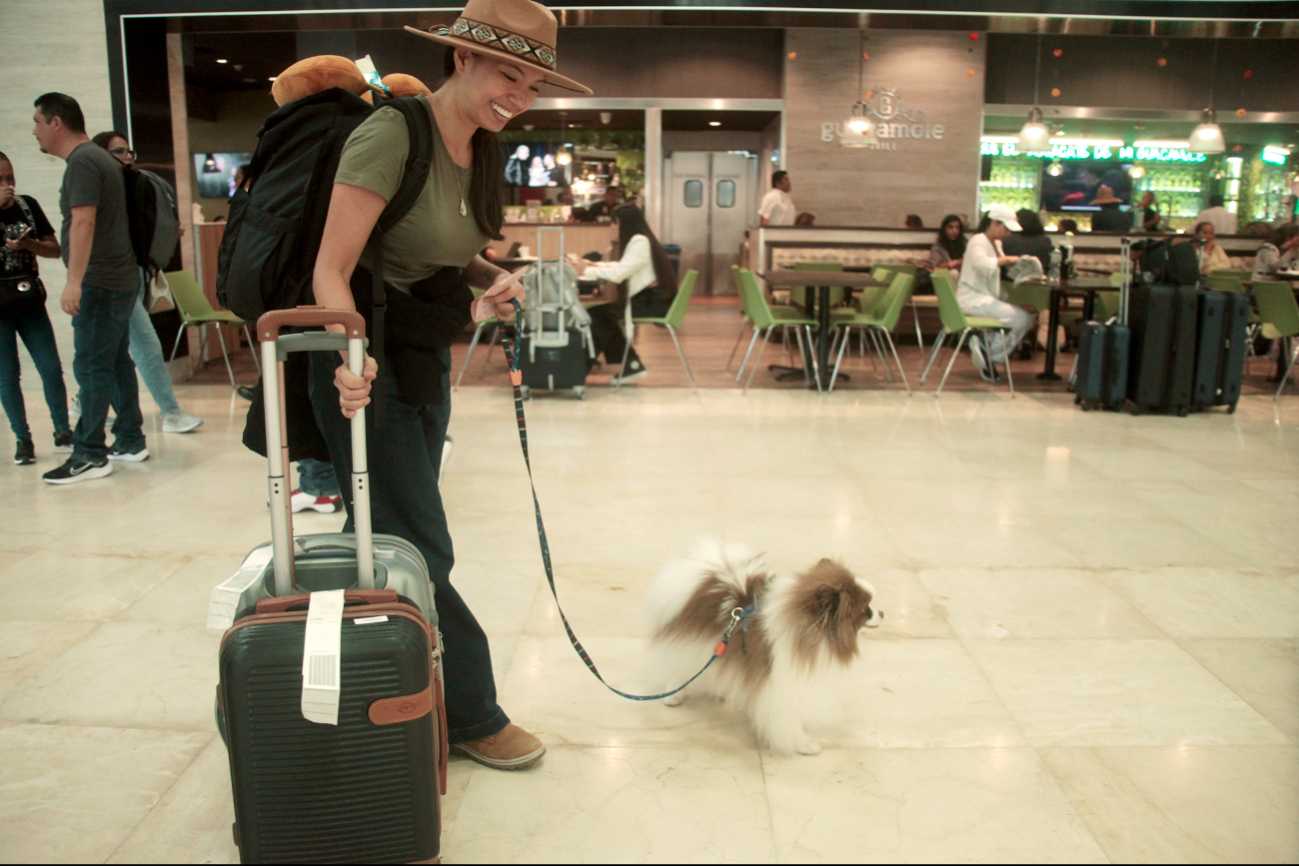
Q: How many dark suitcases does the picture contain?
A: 5